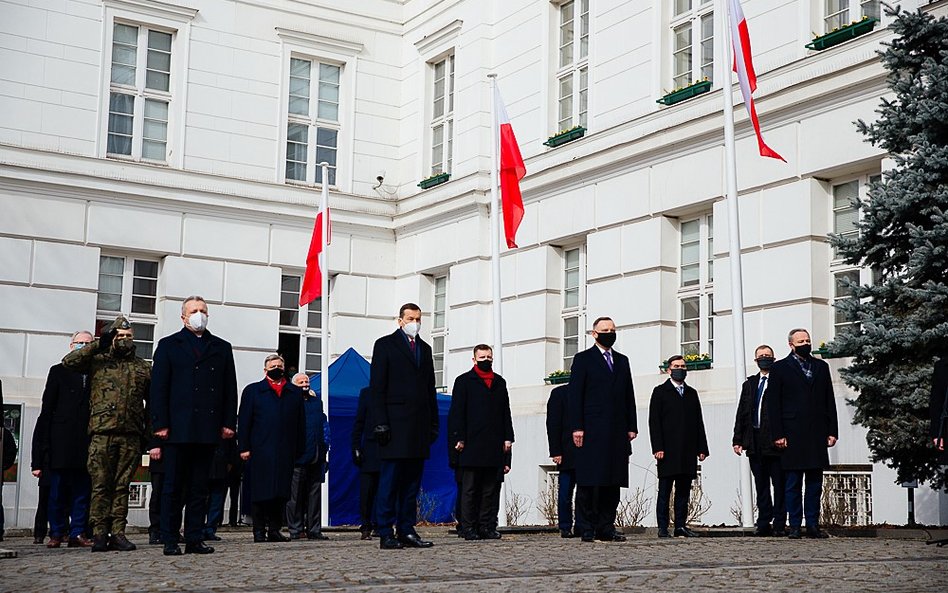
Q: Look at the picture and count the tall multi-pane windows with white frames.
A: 12